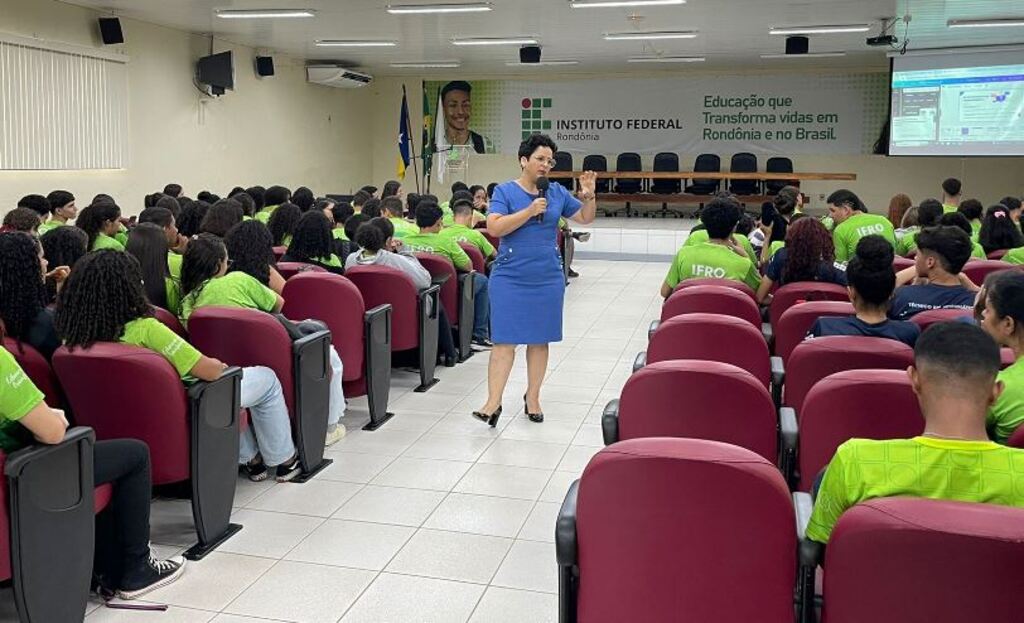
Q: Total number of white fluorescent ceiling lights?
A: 12